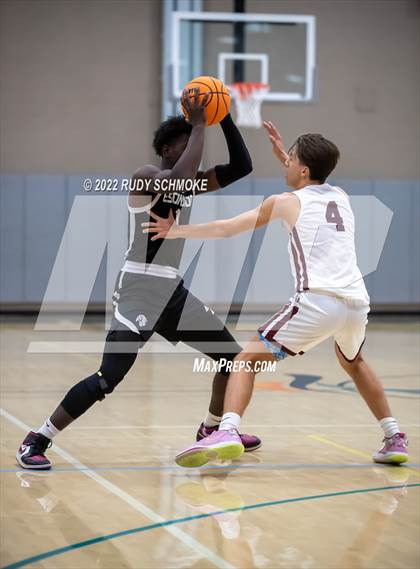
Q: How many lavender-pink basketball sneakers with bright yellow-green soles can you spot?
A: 2